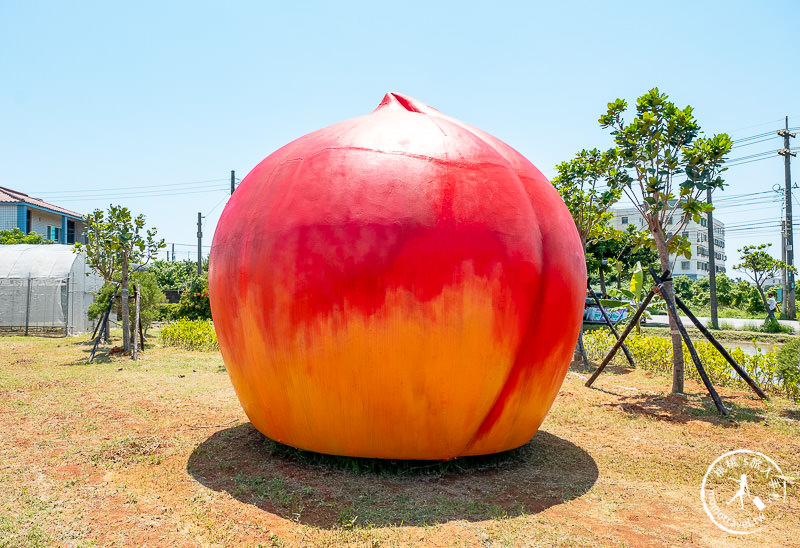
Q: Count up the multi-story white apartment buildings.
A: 1